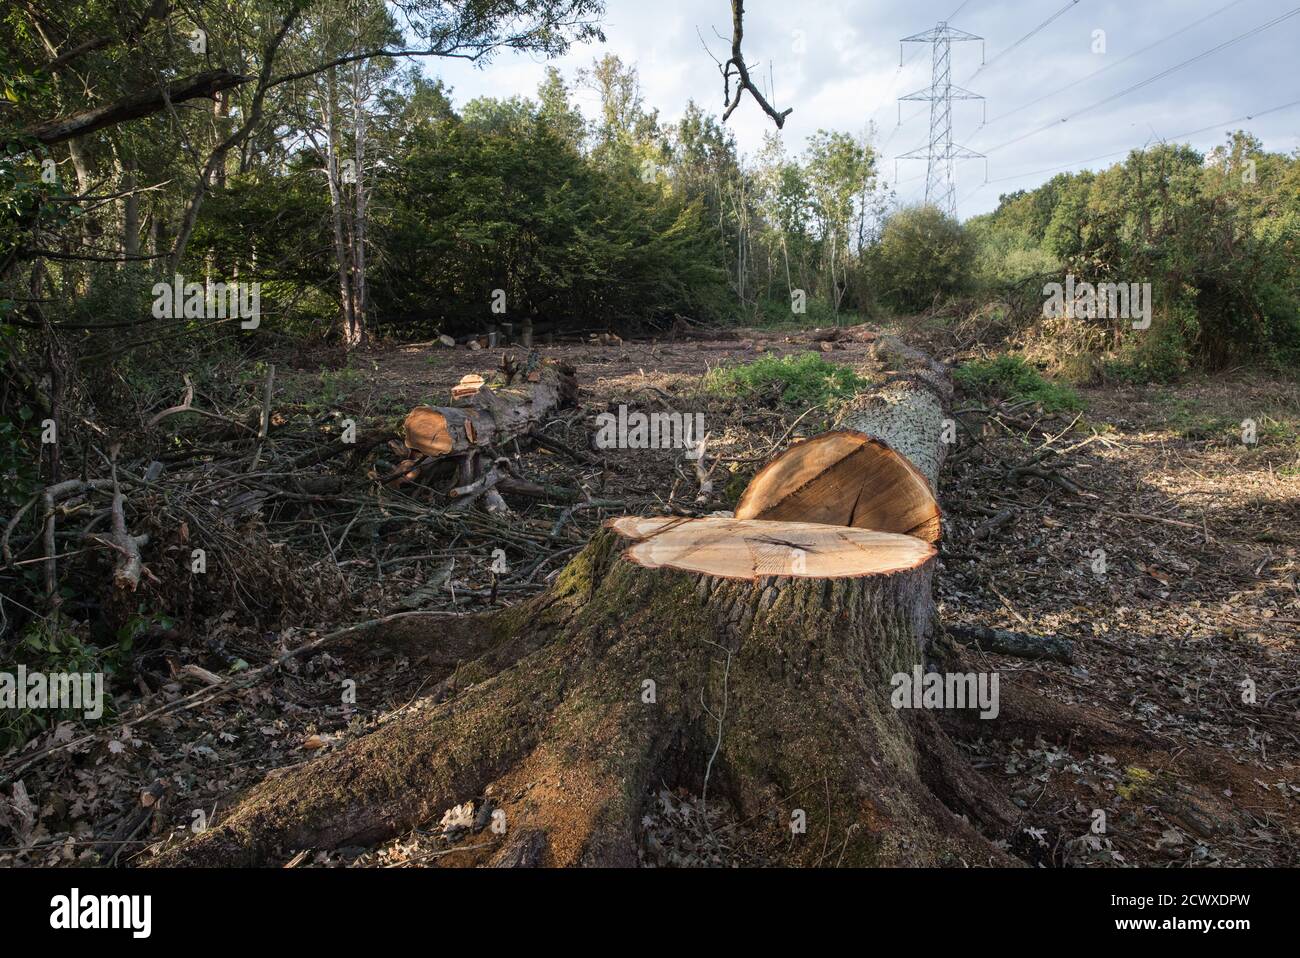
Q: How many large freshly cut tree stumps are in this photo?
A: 1